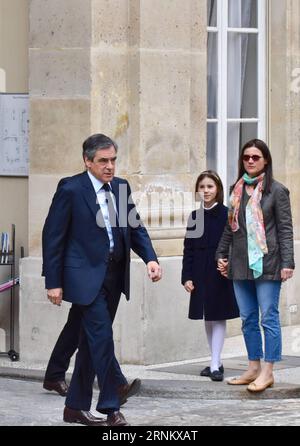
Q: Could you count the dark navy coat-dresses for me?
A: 1